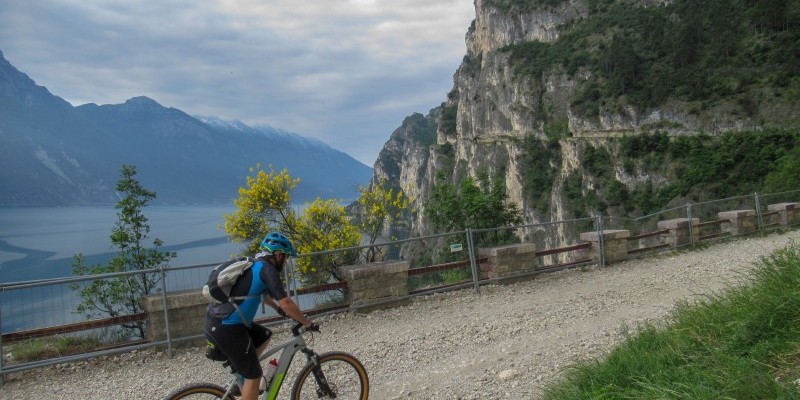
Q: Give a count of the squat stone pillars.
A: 7